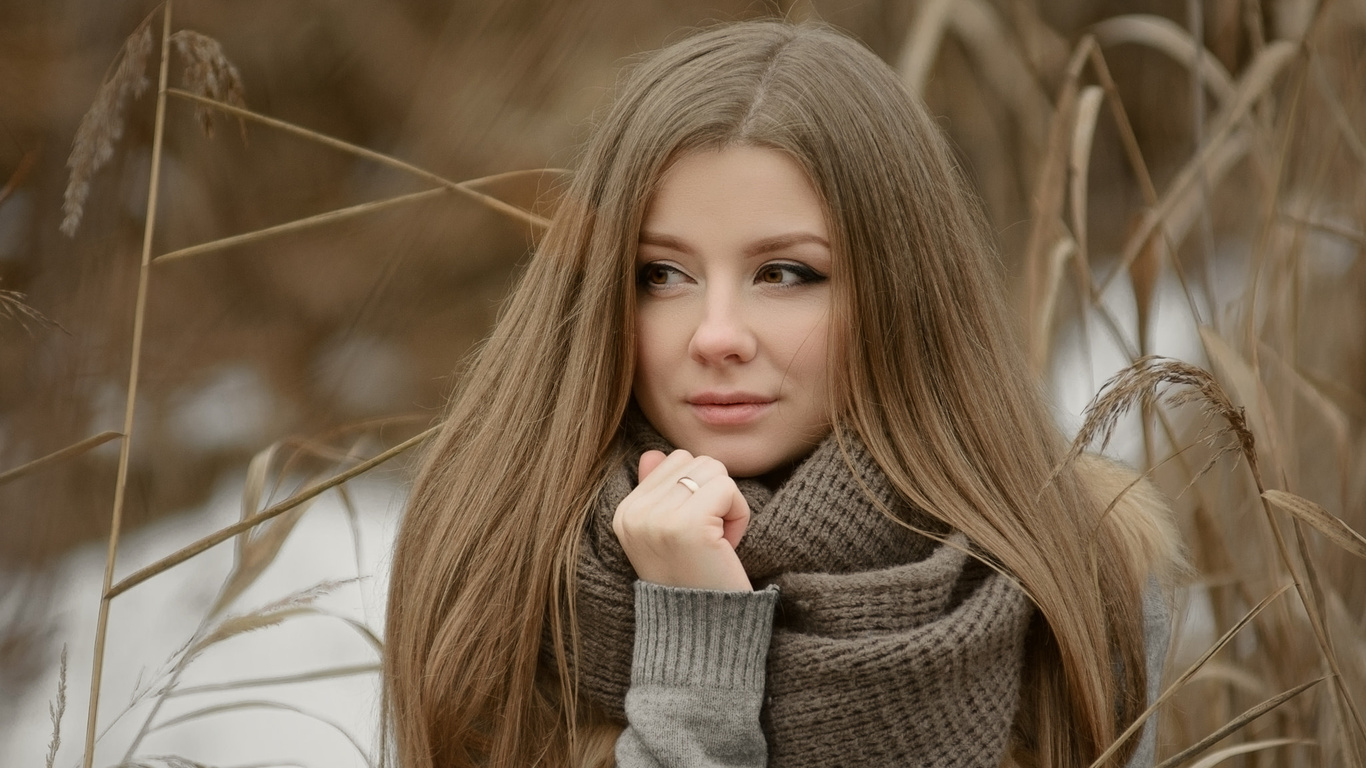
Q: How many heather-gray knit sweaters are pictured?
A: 1